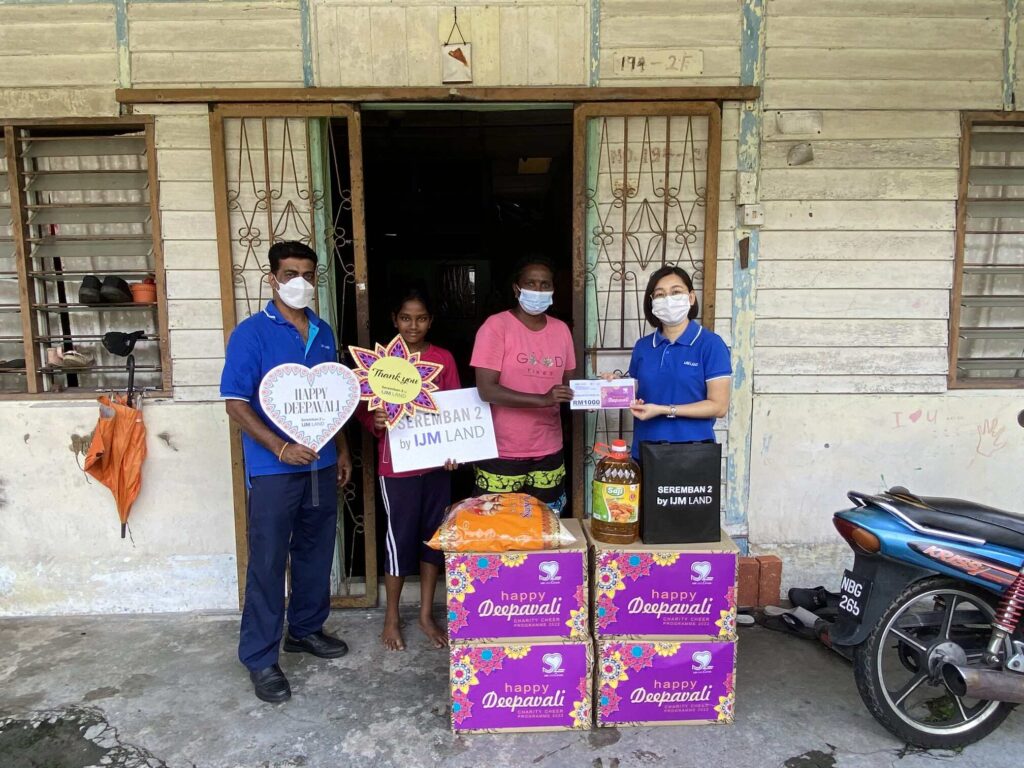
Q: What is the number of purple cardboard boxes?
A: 4